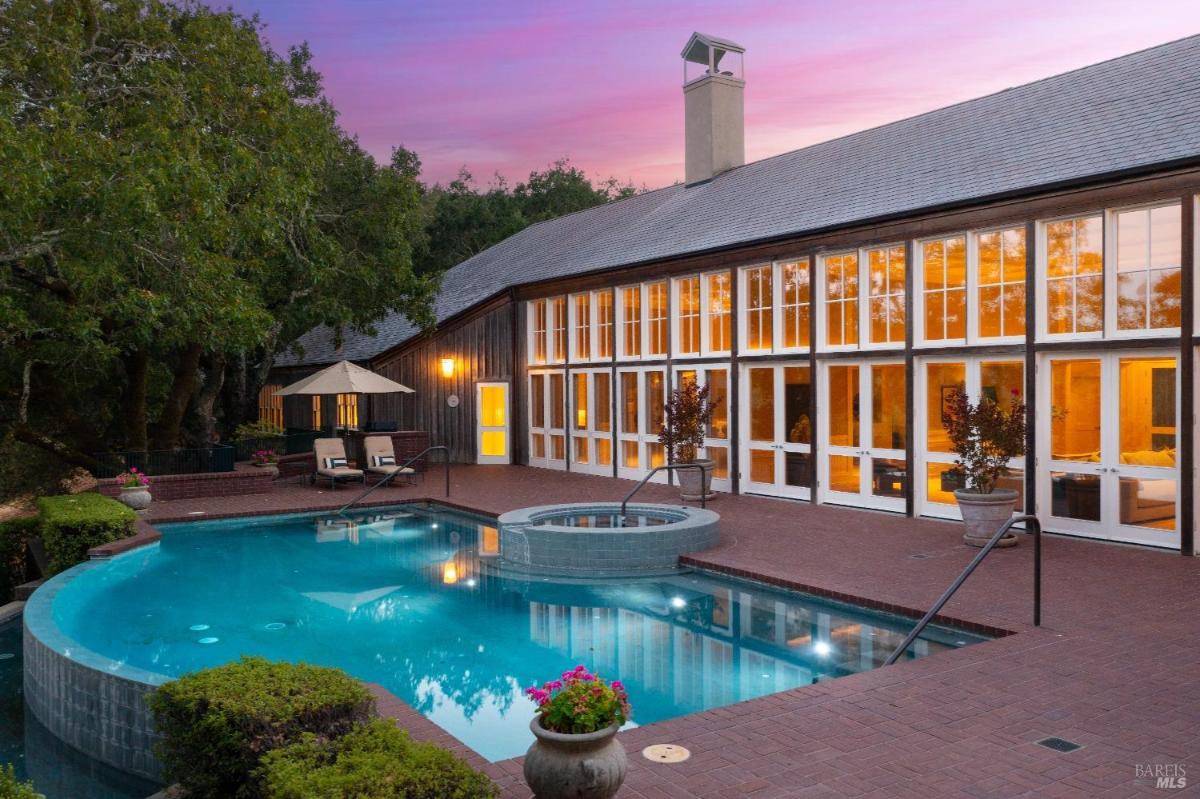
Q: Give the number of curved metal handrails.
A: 3